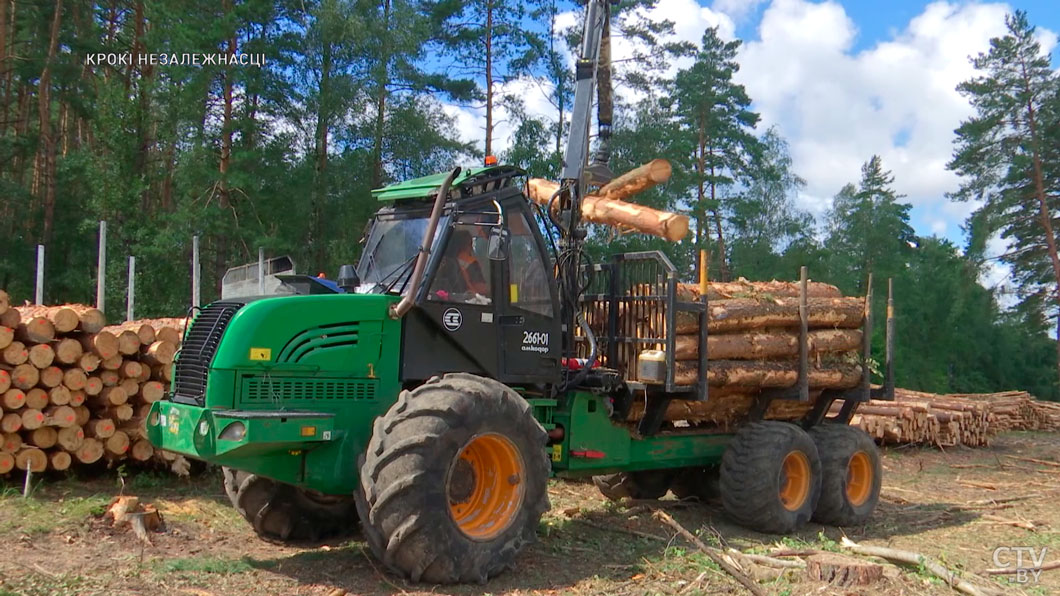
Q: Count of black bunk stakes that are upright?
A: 4